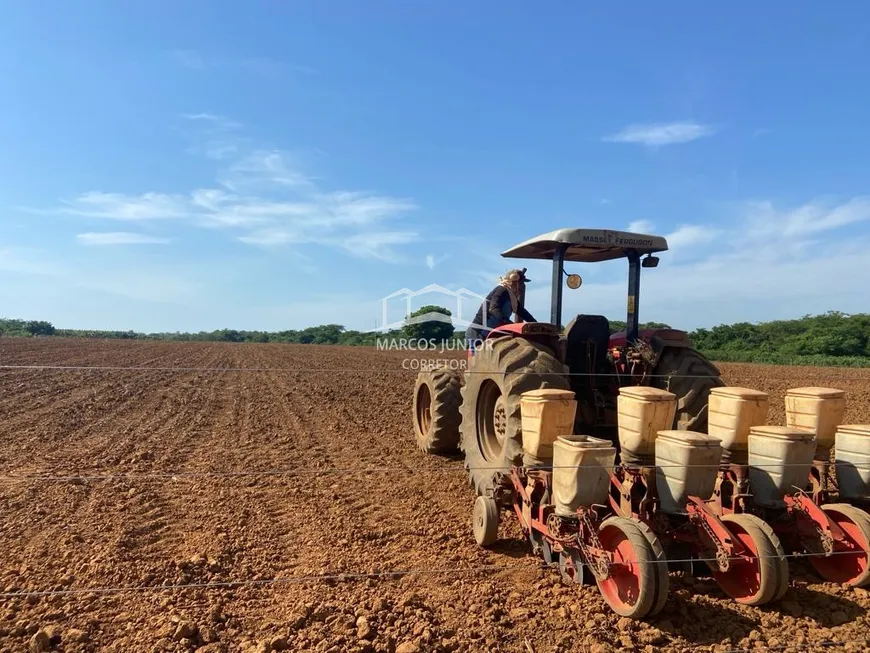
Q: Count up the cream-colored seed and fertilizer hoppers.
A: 8